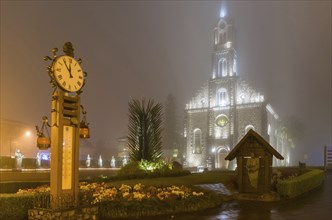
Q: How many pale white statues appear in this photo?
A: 6